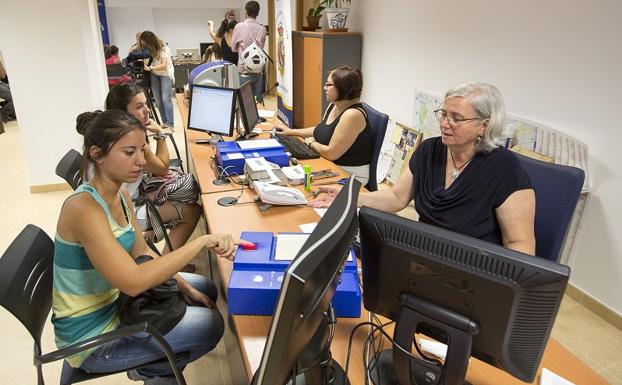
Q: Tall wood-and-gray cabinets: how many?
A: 1